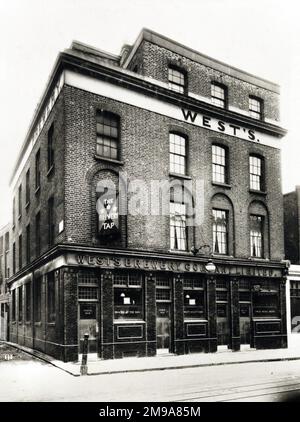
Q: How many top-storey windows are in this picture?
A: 3